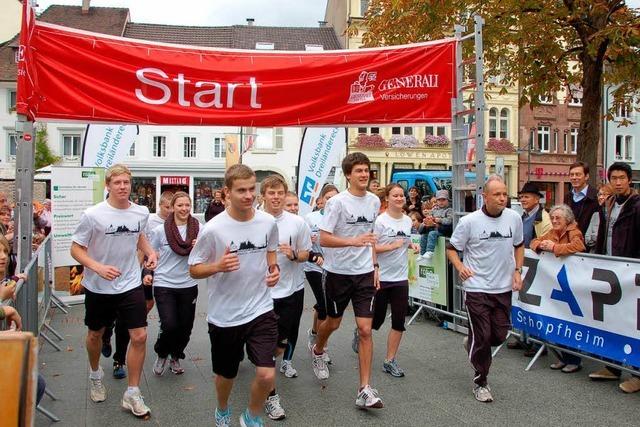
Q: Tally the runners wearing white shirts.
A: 10